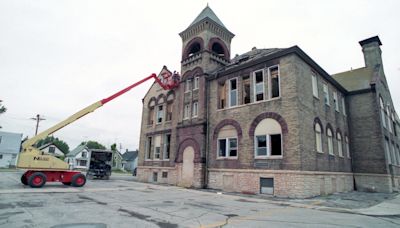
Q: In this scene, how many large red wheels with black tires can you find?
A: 2